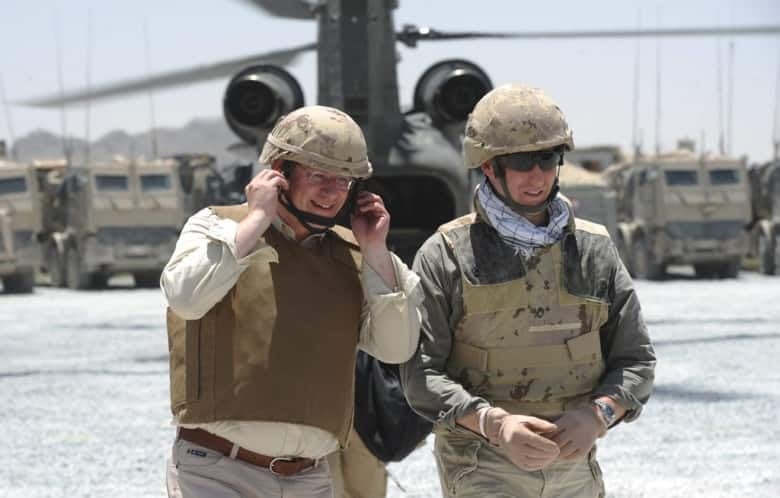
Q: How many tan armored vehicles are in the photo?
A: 4